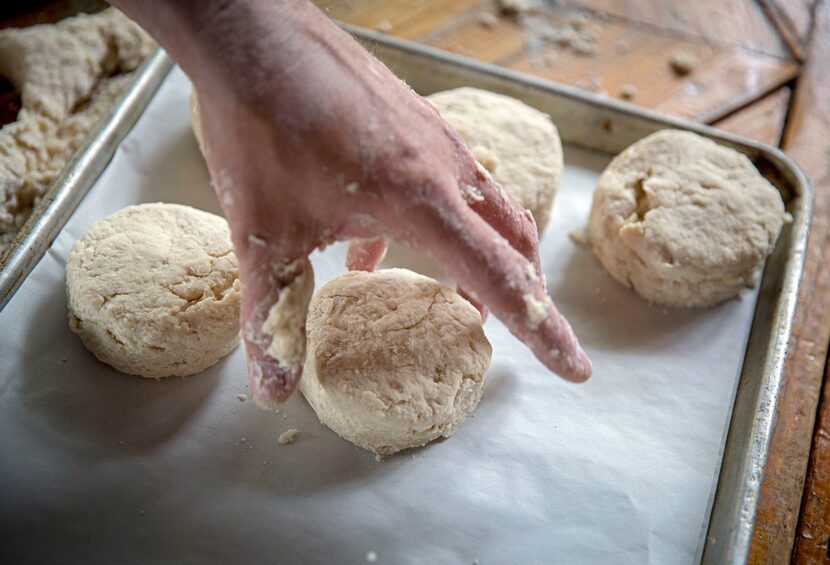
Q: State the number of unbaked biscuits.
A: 5